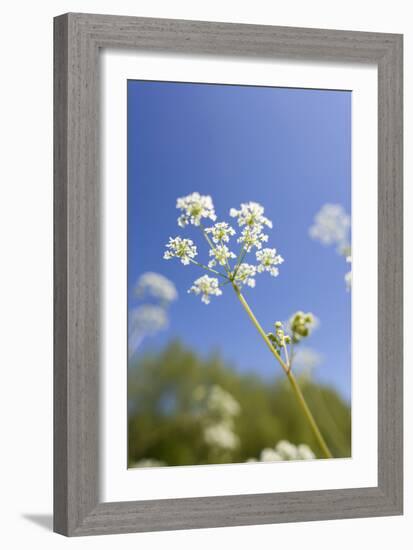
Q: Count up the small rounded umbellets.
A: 9